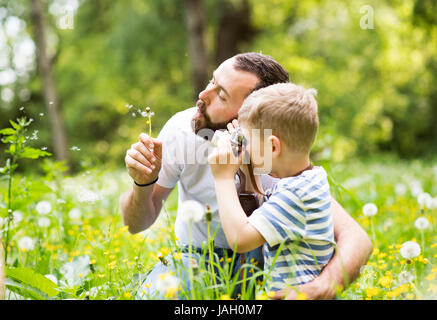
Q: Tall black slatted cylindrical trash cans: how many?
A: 0